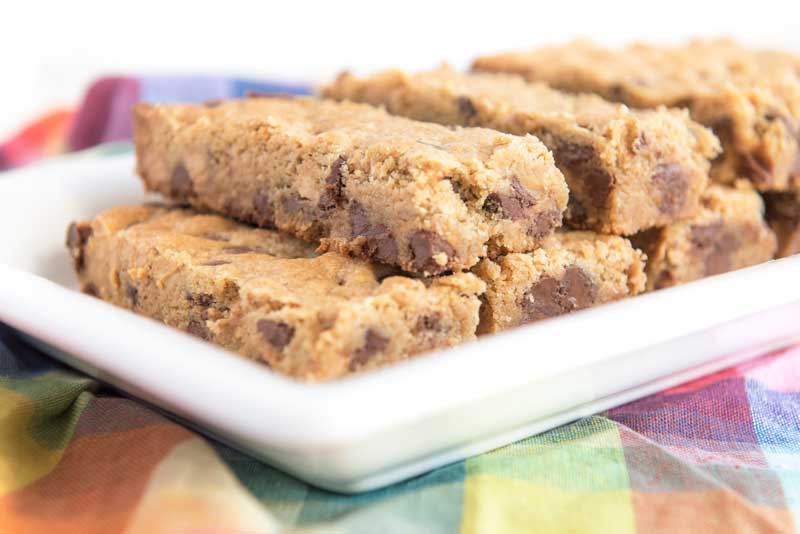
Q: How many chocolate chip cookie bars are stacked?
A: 7